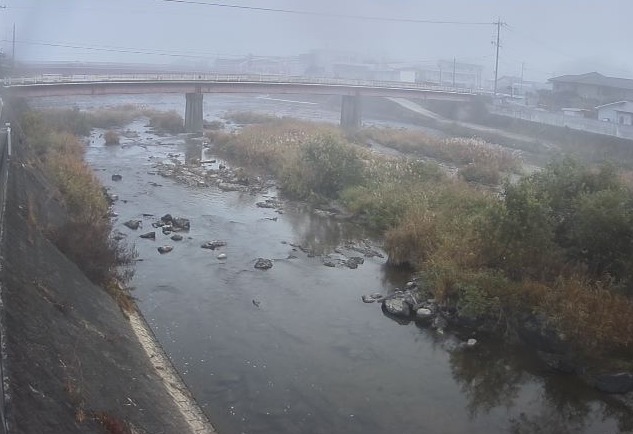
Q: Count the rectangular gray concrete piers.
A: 2